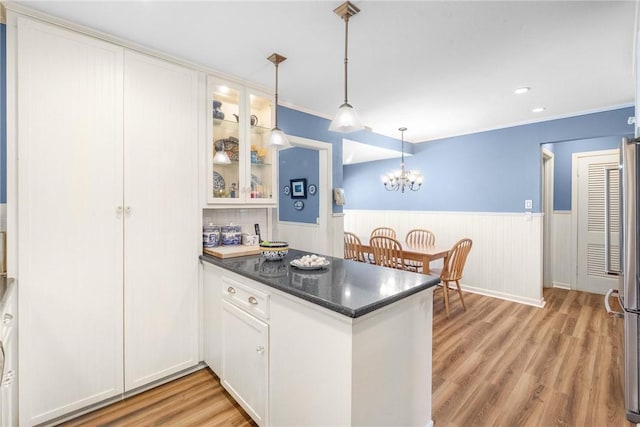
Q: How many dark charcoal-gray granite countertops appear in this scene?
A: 1